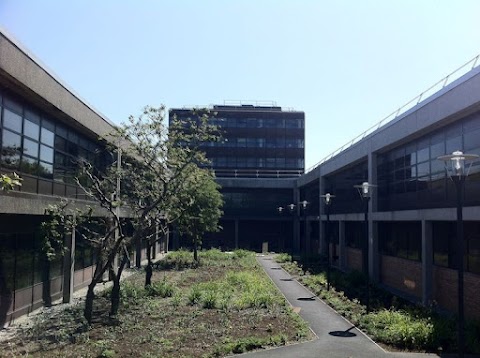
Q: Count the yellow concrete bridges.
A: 0